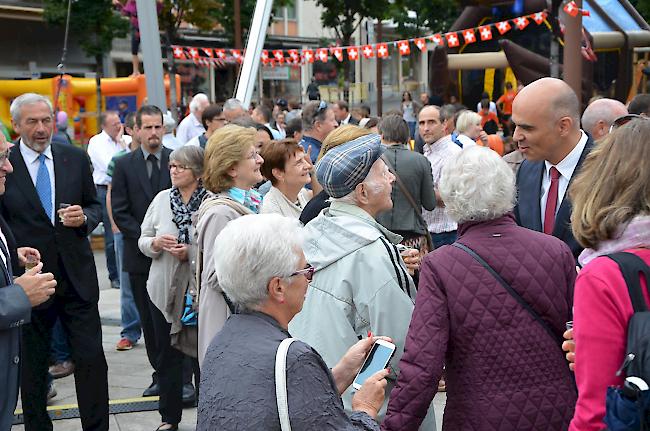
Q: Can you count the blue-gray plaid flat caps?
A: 1